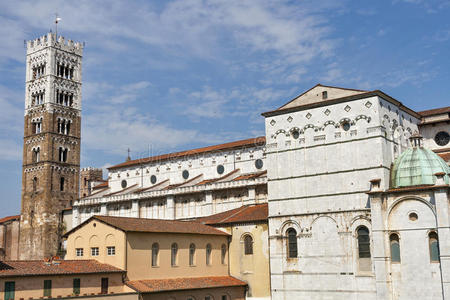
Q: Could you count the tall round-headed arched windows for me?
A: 10